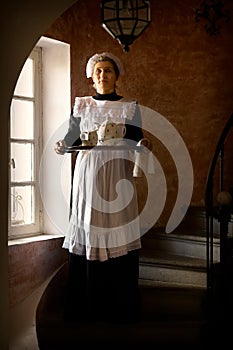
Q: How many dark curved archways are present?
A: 1